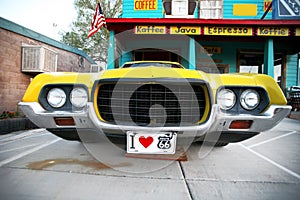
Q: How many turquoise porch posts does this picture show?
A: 3